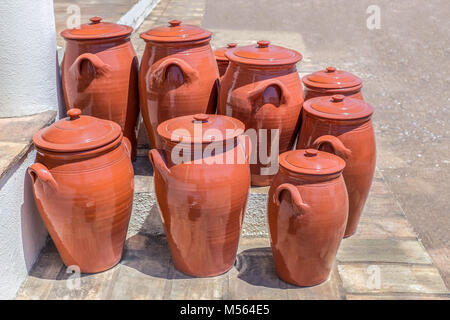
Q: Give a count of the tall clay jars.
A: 9